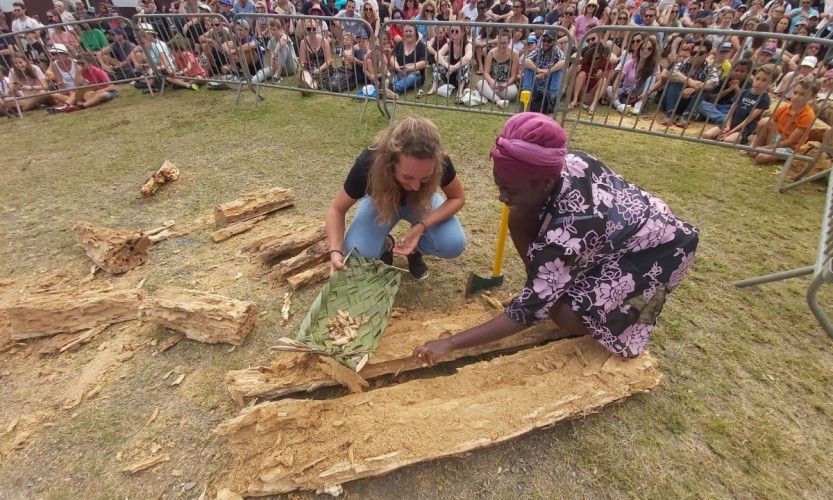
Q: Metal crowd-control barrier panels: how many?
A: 6